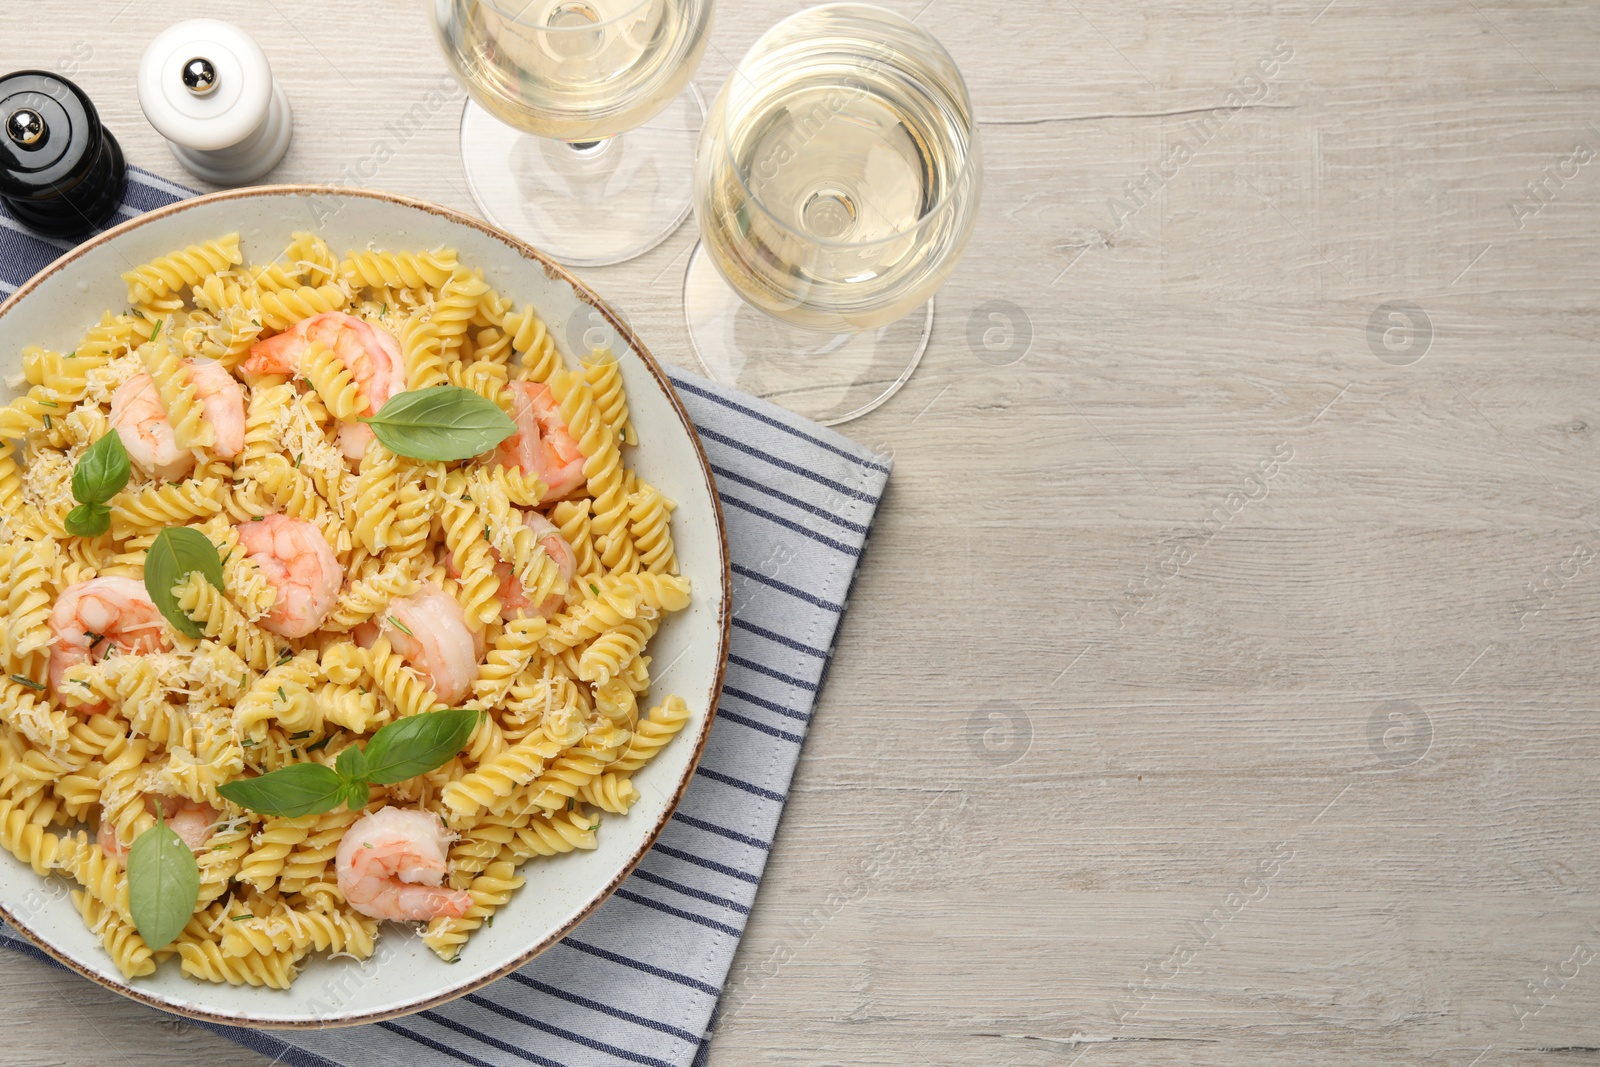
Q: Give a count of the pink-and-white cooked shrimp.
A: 9